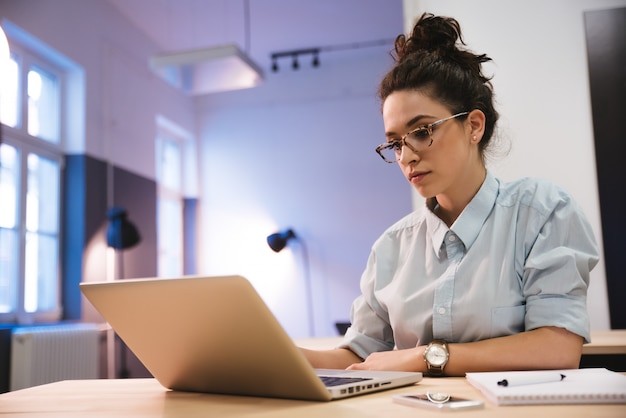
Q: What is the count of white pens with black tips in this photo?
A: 1